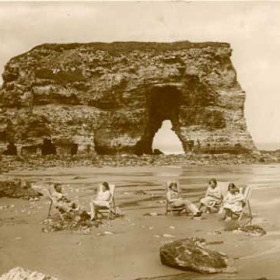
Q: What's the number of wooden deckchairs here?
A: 5